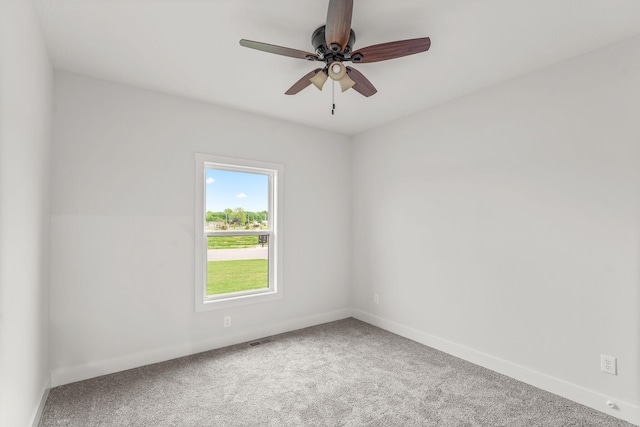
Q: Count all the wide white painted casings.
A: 1